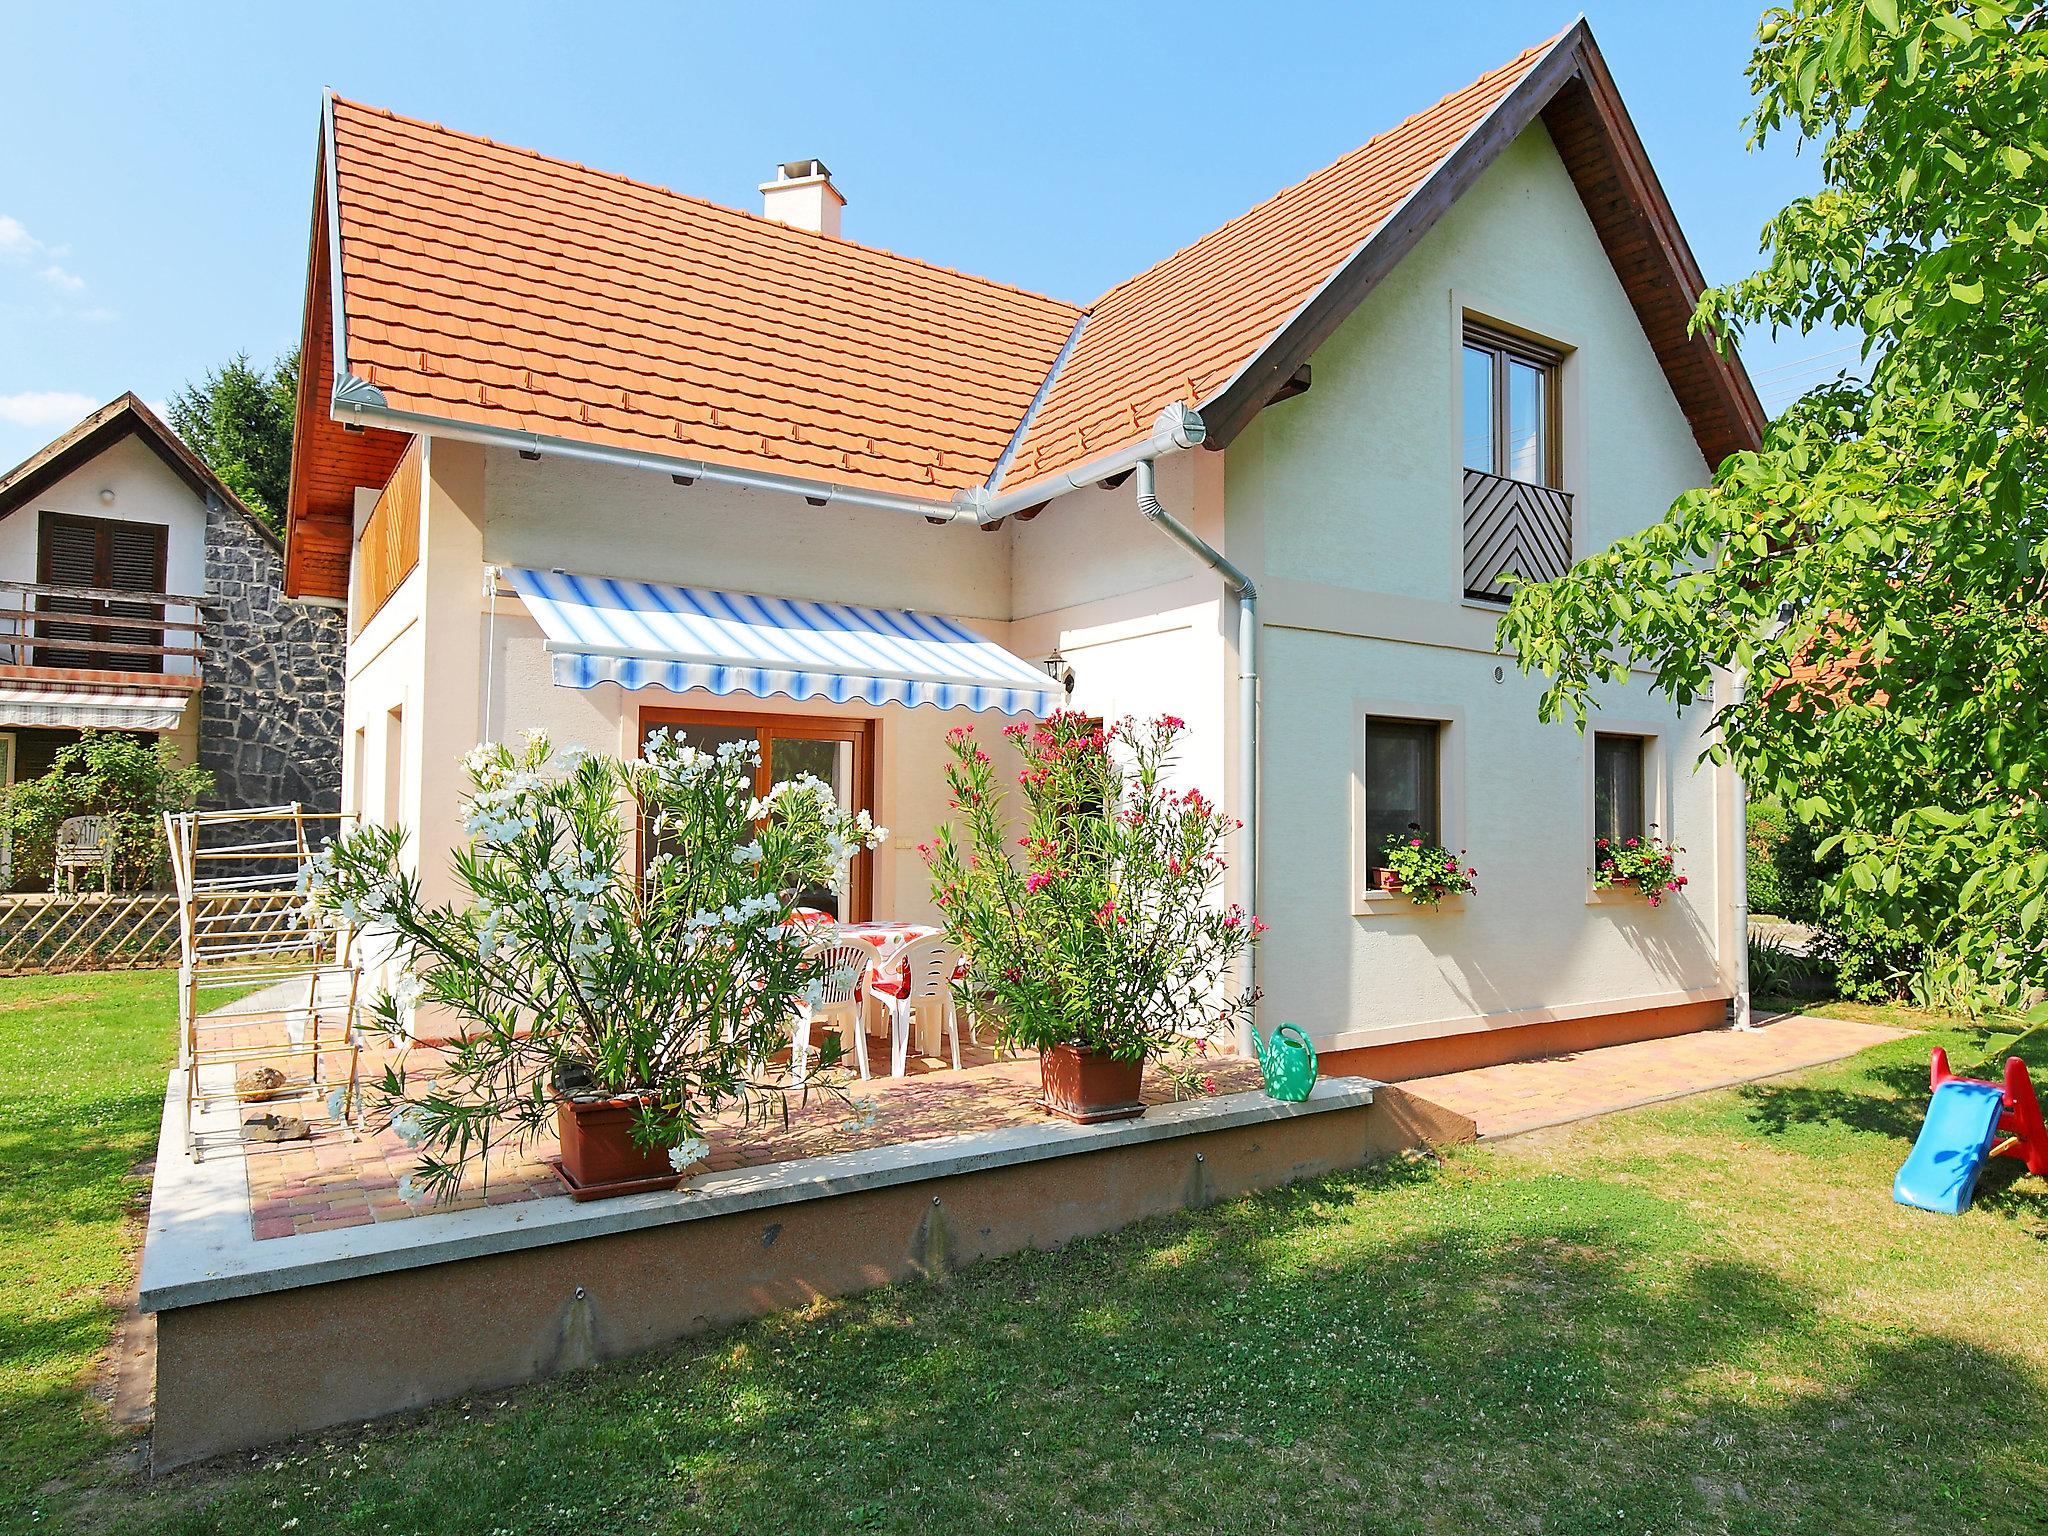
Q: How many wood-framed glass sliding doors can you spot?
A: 1